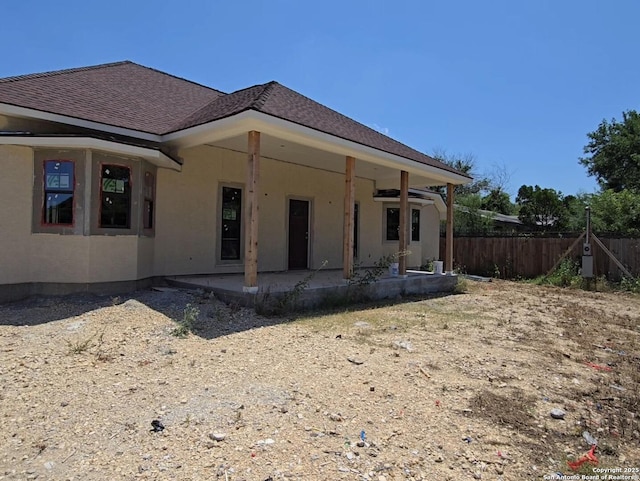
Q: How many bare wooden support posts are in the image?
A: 4